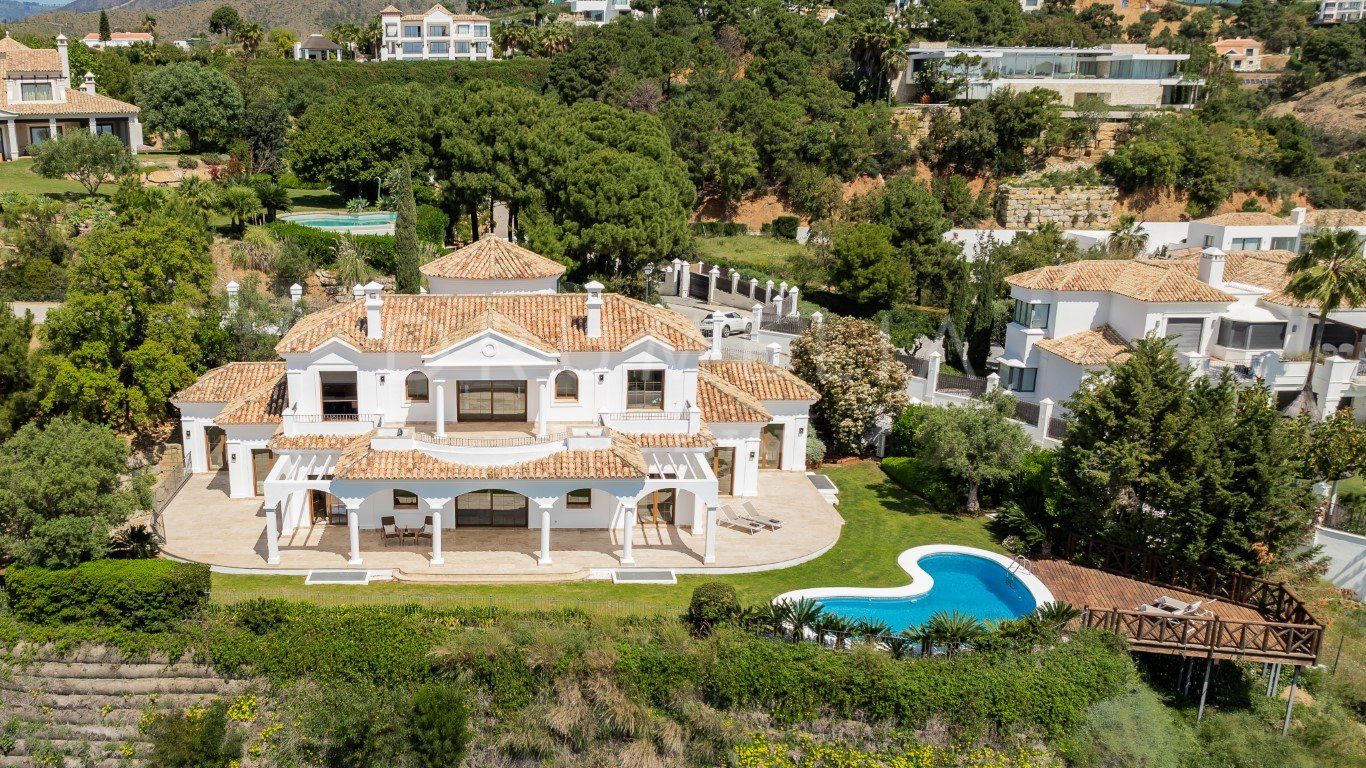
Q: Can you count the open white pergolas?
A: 2